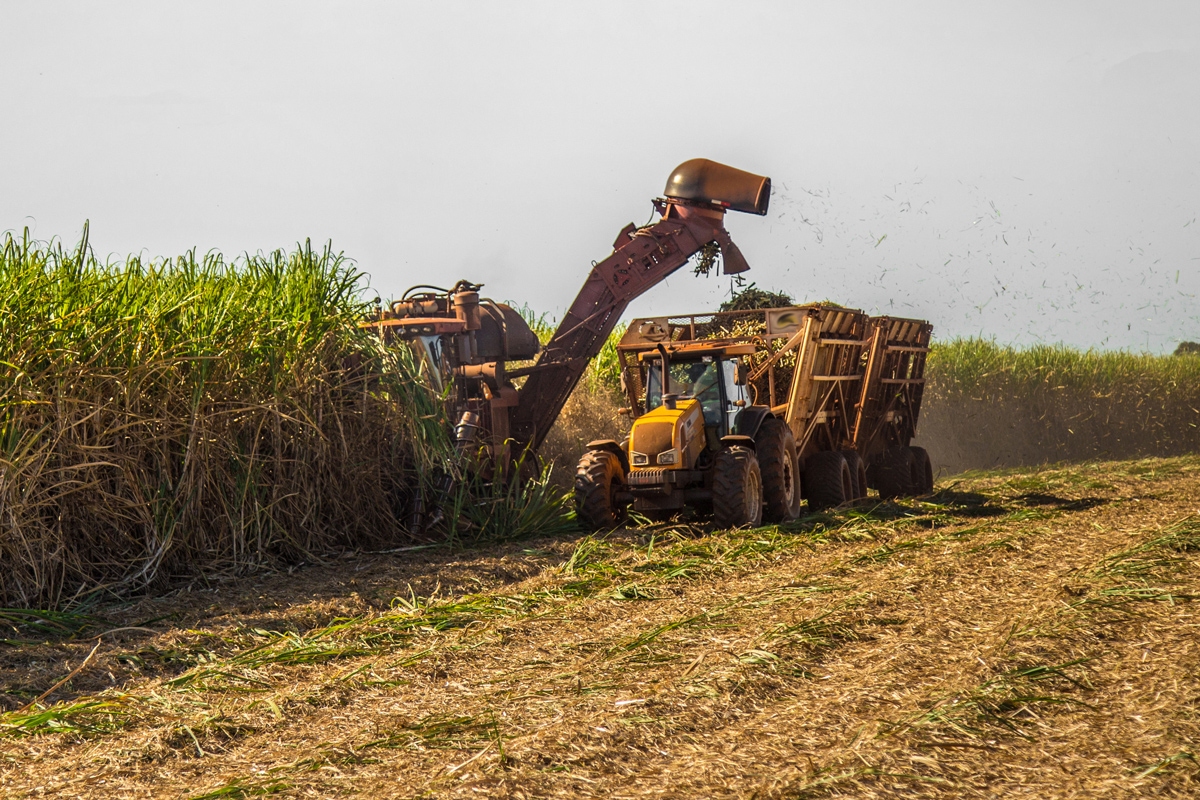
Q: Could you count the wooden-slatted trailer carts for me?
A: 2